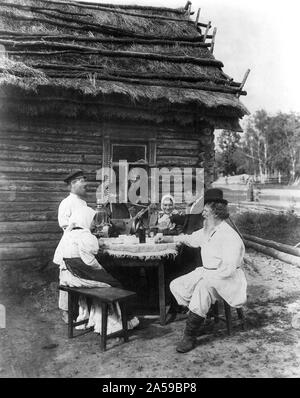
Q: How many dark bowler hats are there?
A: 1